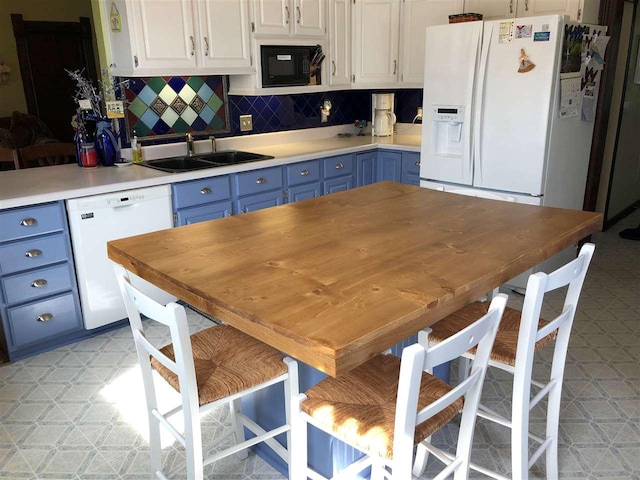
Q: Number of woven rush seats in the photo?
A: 3